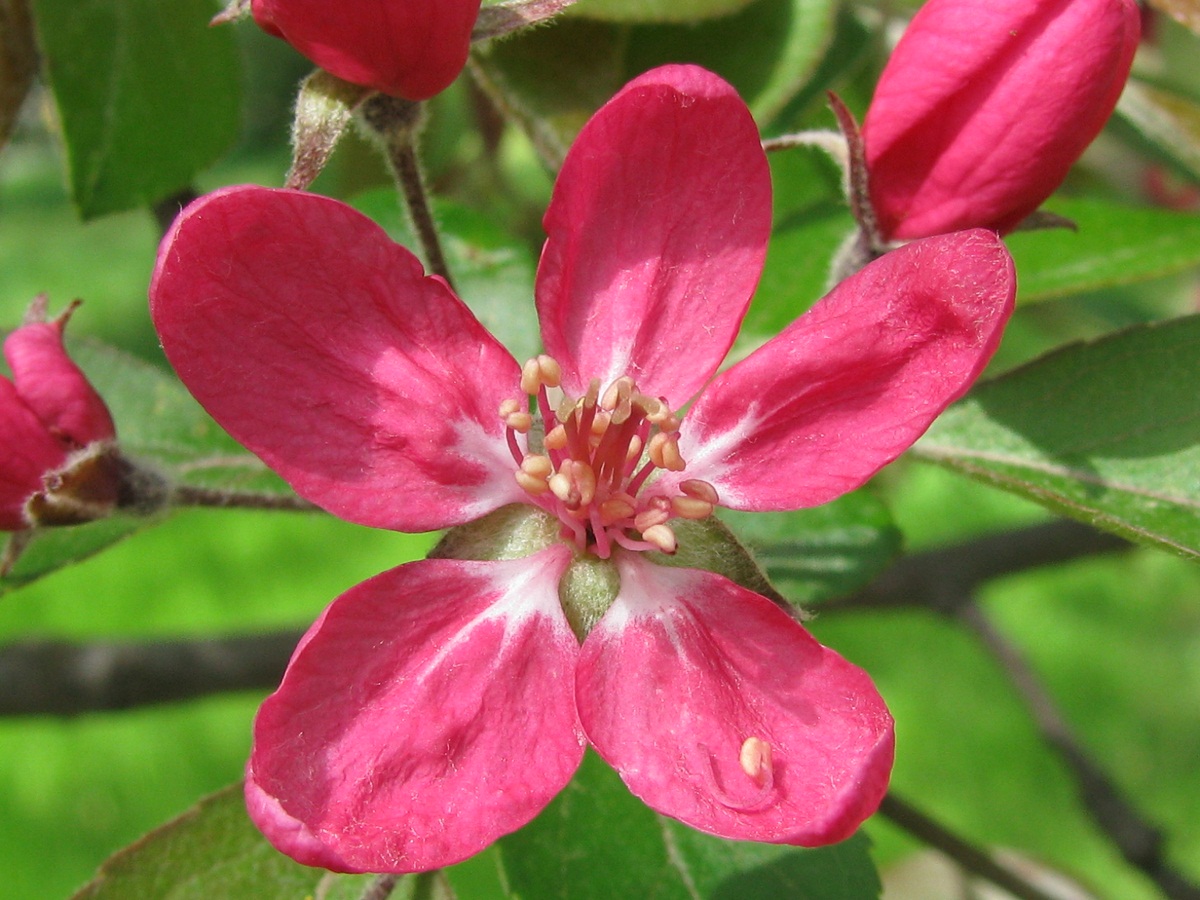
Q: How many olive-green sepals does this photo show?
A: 3